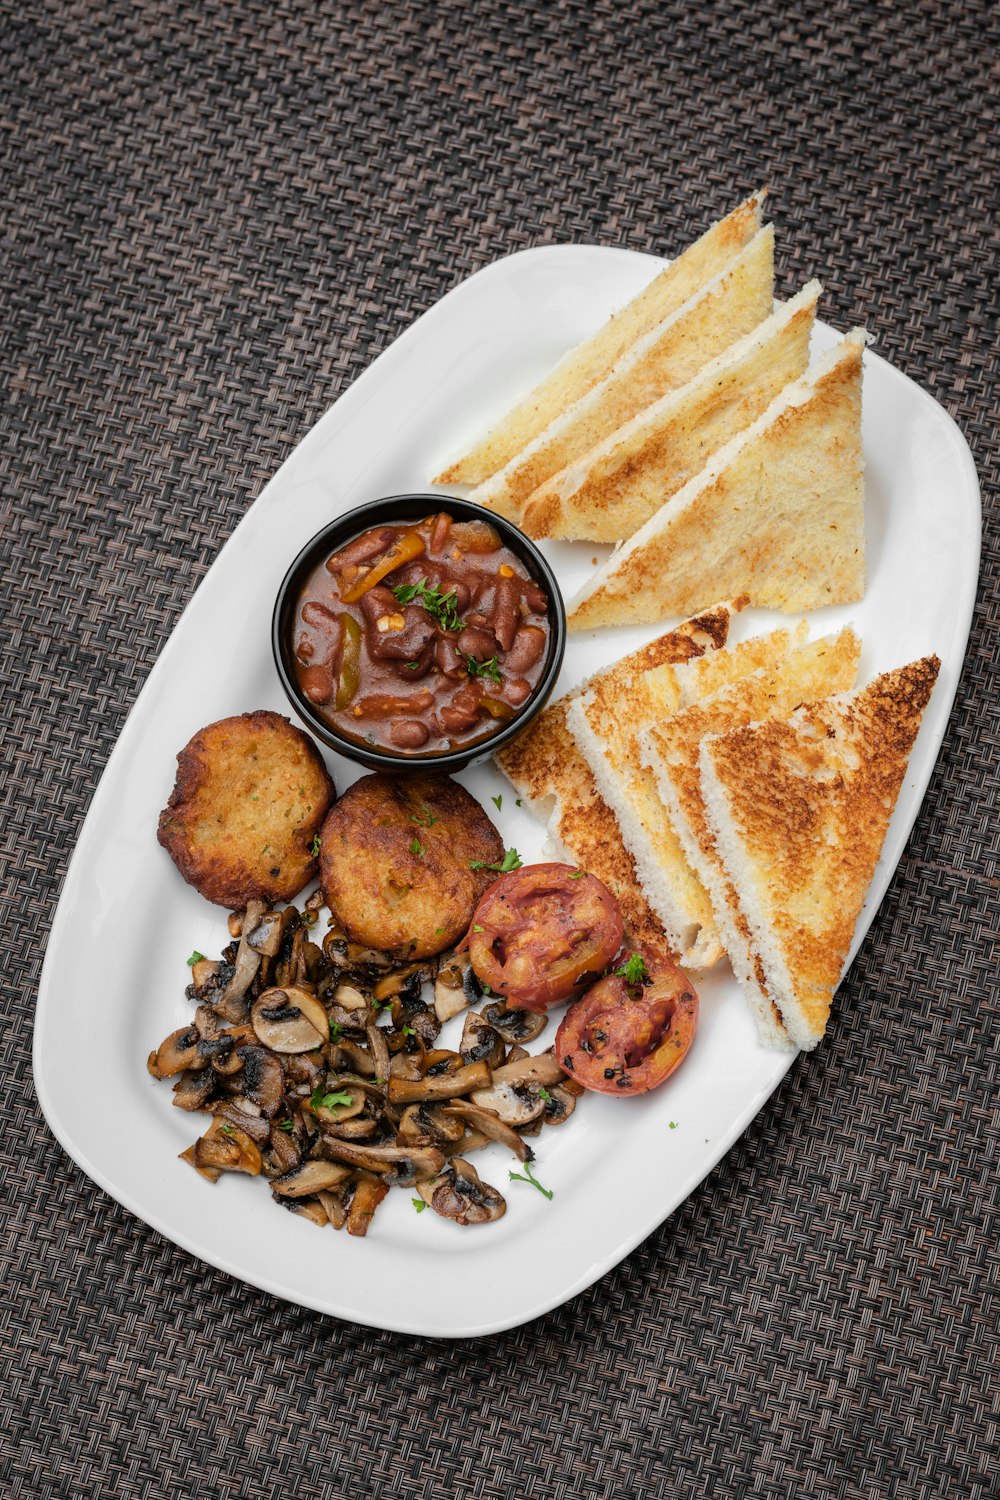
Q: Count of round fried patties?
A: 2